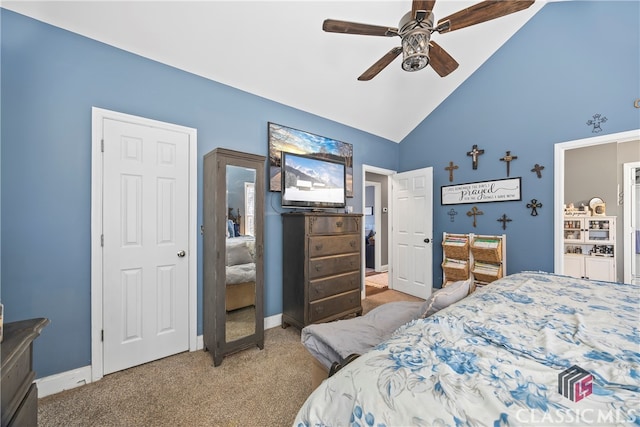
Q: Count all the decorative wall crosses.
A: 9